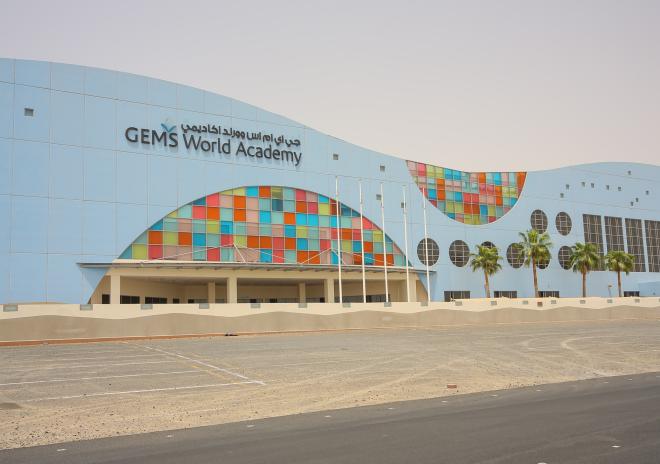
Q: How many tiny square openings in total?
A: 15